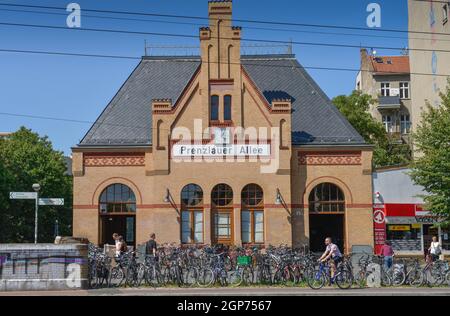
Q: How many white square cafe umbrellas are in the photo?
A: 0